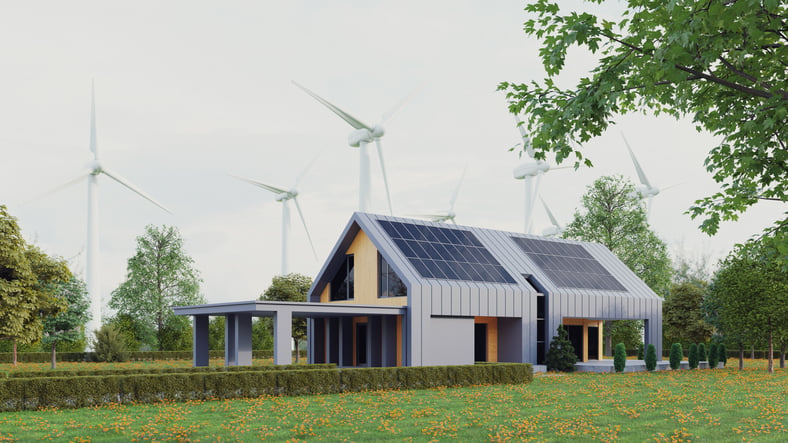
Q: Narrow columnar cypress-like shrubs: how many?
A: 8